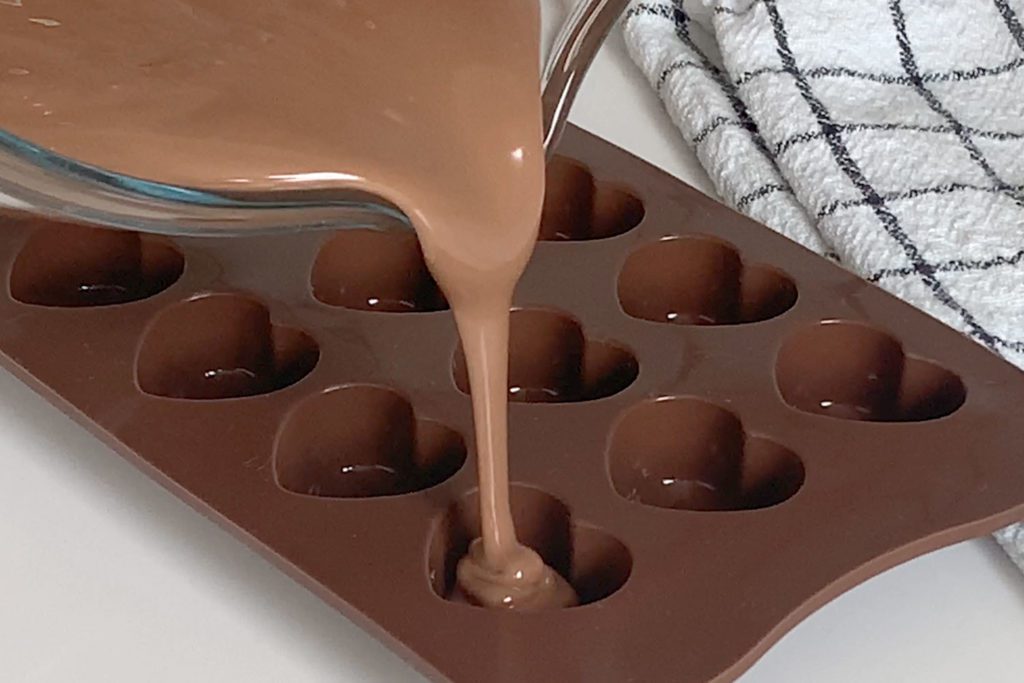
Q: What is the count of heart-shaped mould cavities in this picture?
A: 10